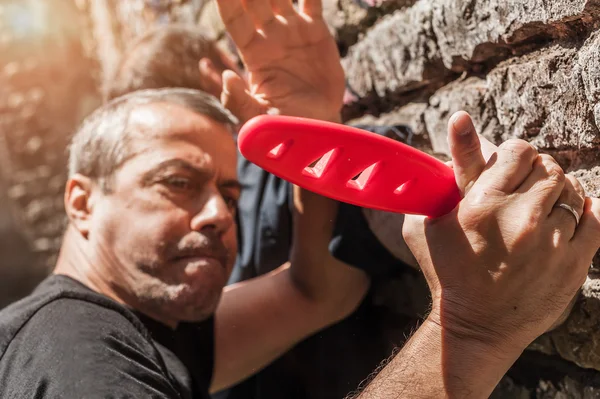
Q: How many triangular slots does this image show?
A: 4